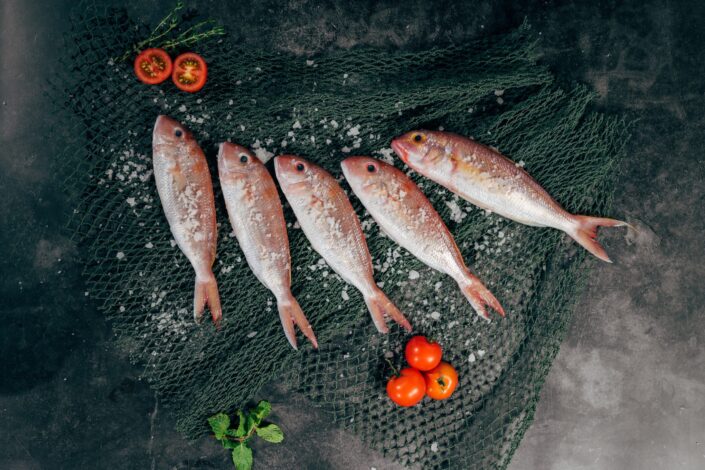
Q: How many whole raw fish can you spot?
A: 5